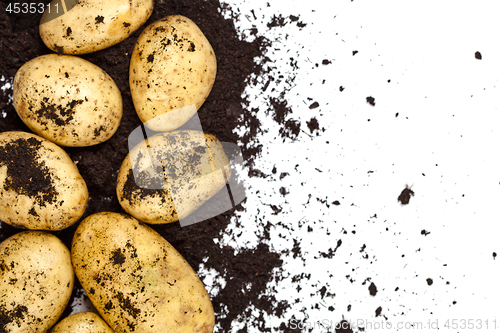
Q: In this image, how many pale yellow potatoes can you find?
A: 8